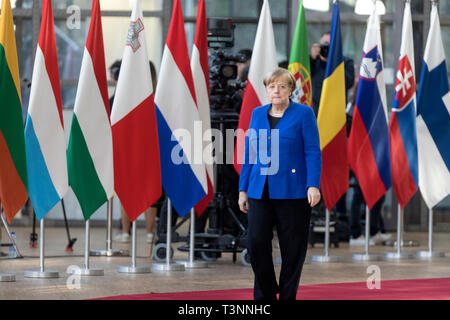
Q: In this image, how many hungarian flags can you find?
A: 1